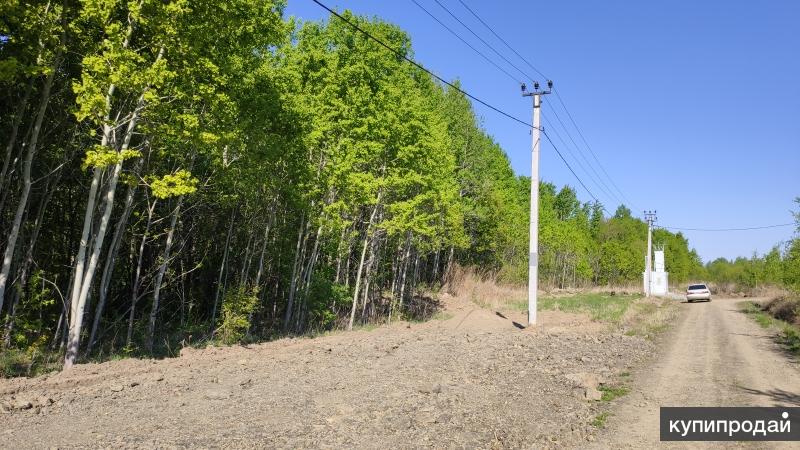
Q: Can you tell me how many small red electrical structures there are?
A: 0